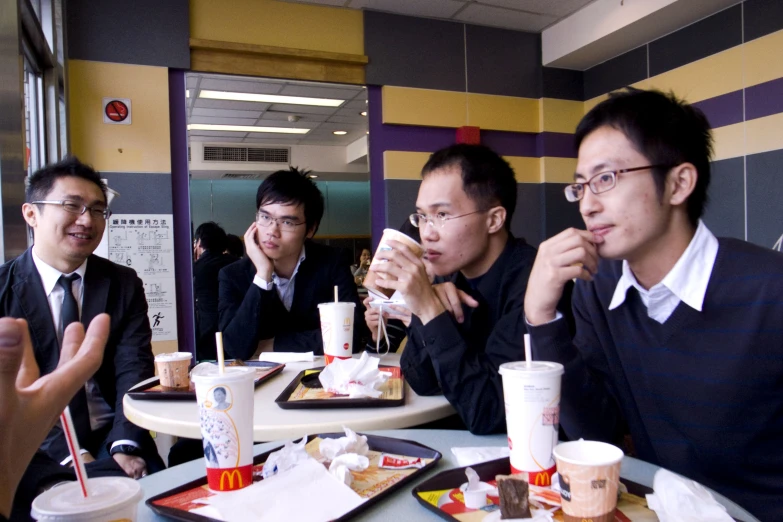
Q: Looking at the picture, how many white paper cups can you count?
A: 4